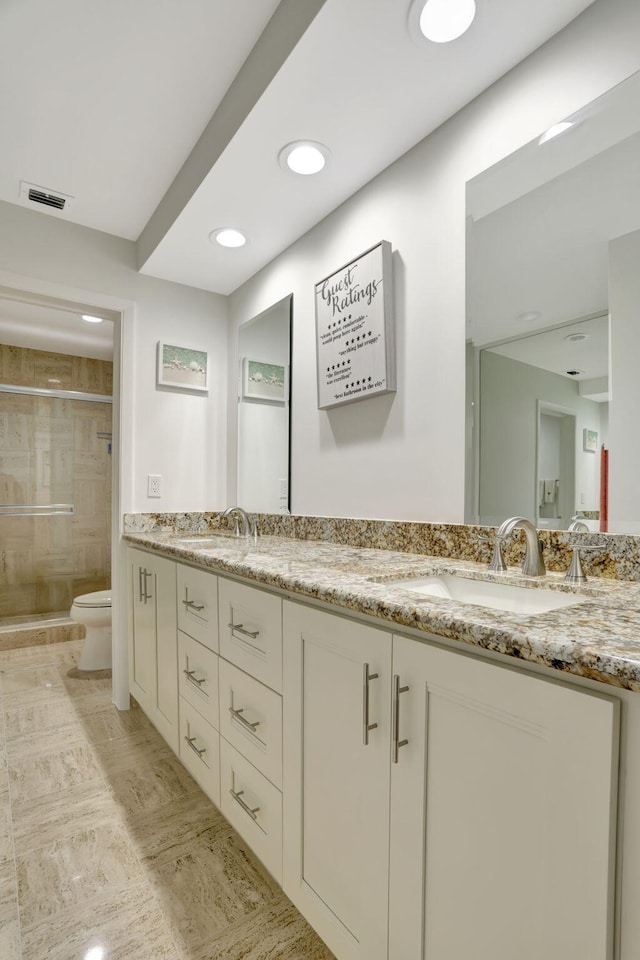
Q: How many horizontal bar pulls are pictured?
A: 6